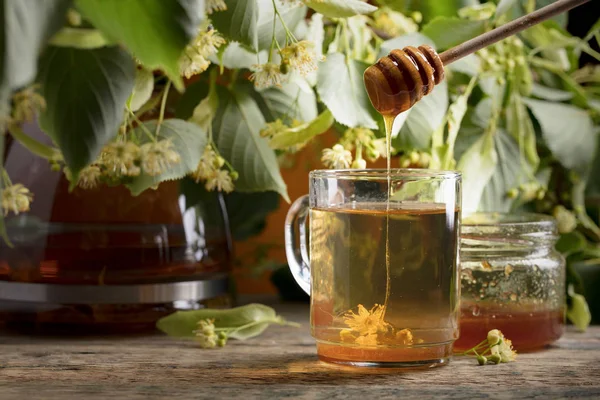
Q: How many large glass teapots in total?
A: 1